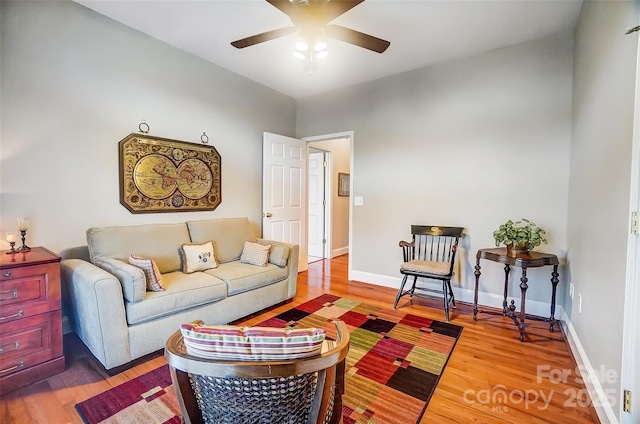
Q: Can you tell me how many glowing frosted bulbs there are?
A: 4